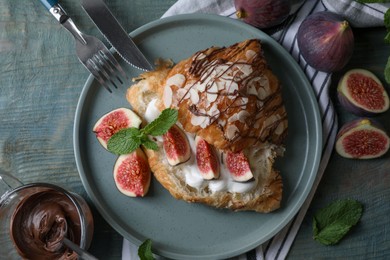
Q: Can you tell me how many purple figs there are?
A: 2